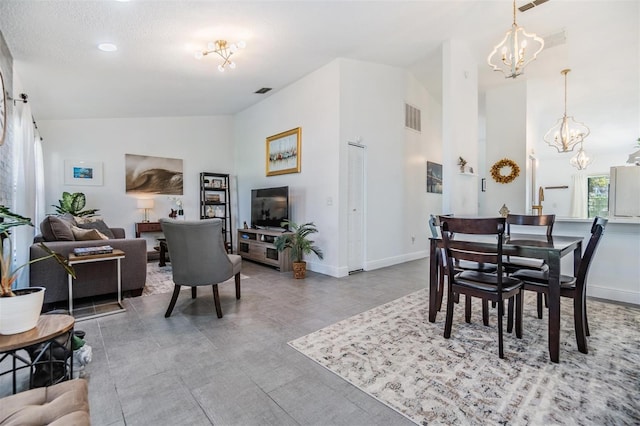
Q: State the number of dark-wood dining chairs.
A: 4